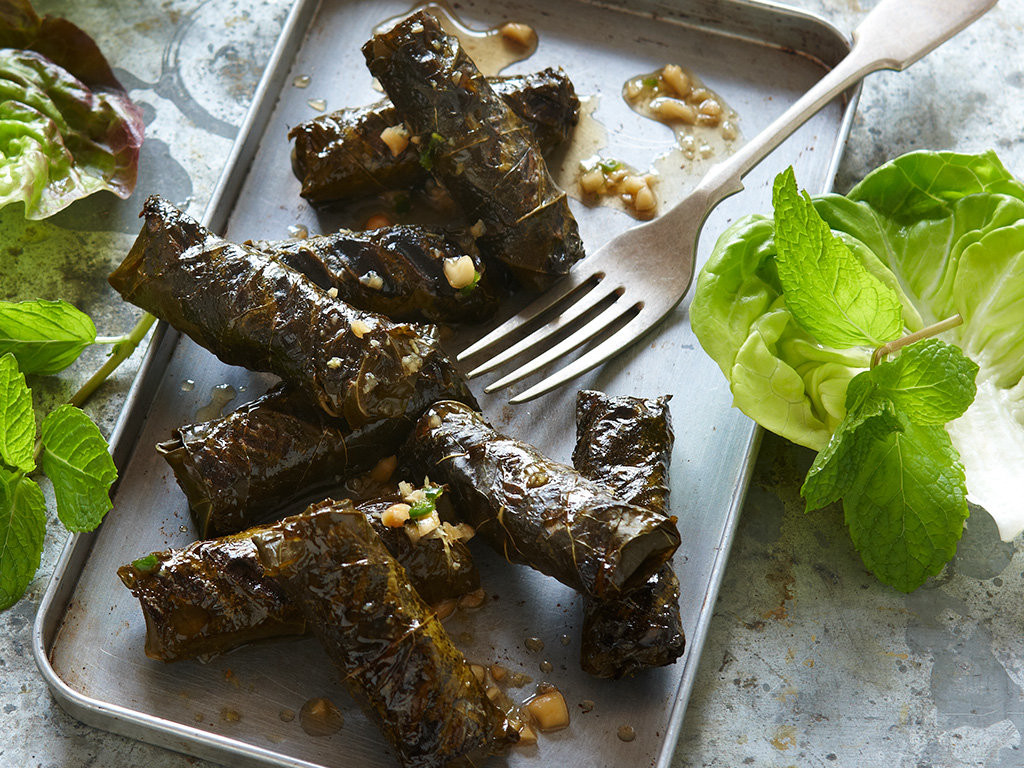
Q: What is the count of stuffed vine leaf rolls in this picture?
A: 9